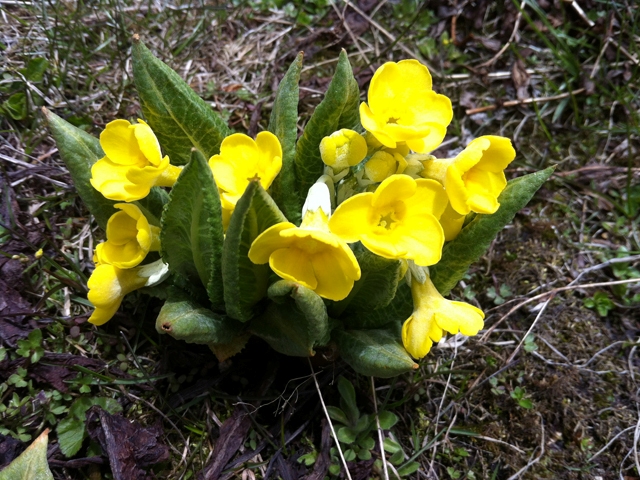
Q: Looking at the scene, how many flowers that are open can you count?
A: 9